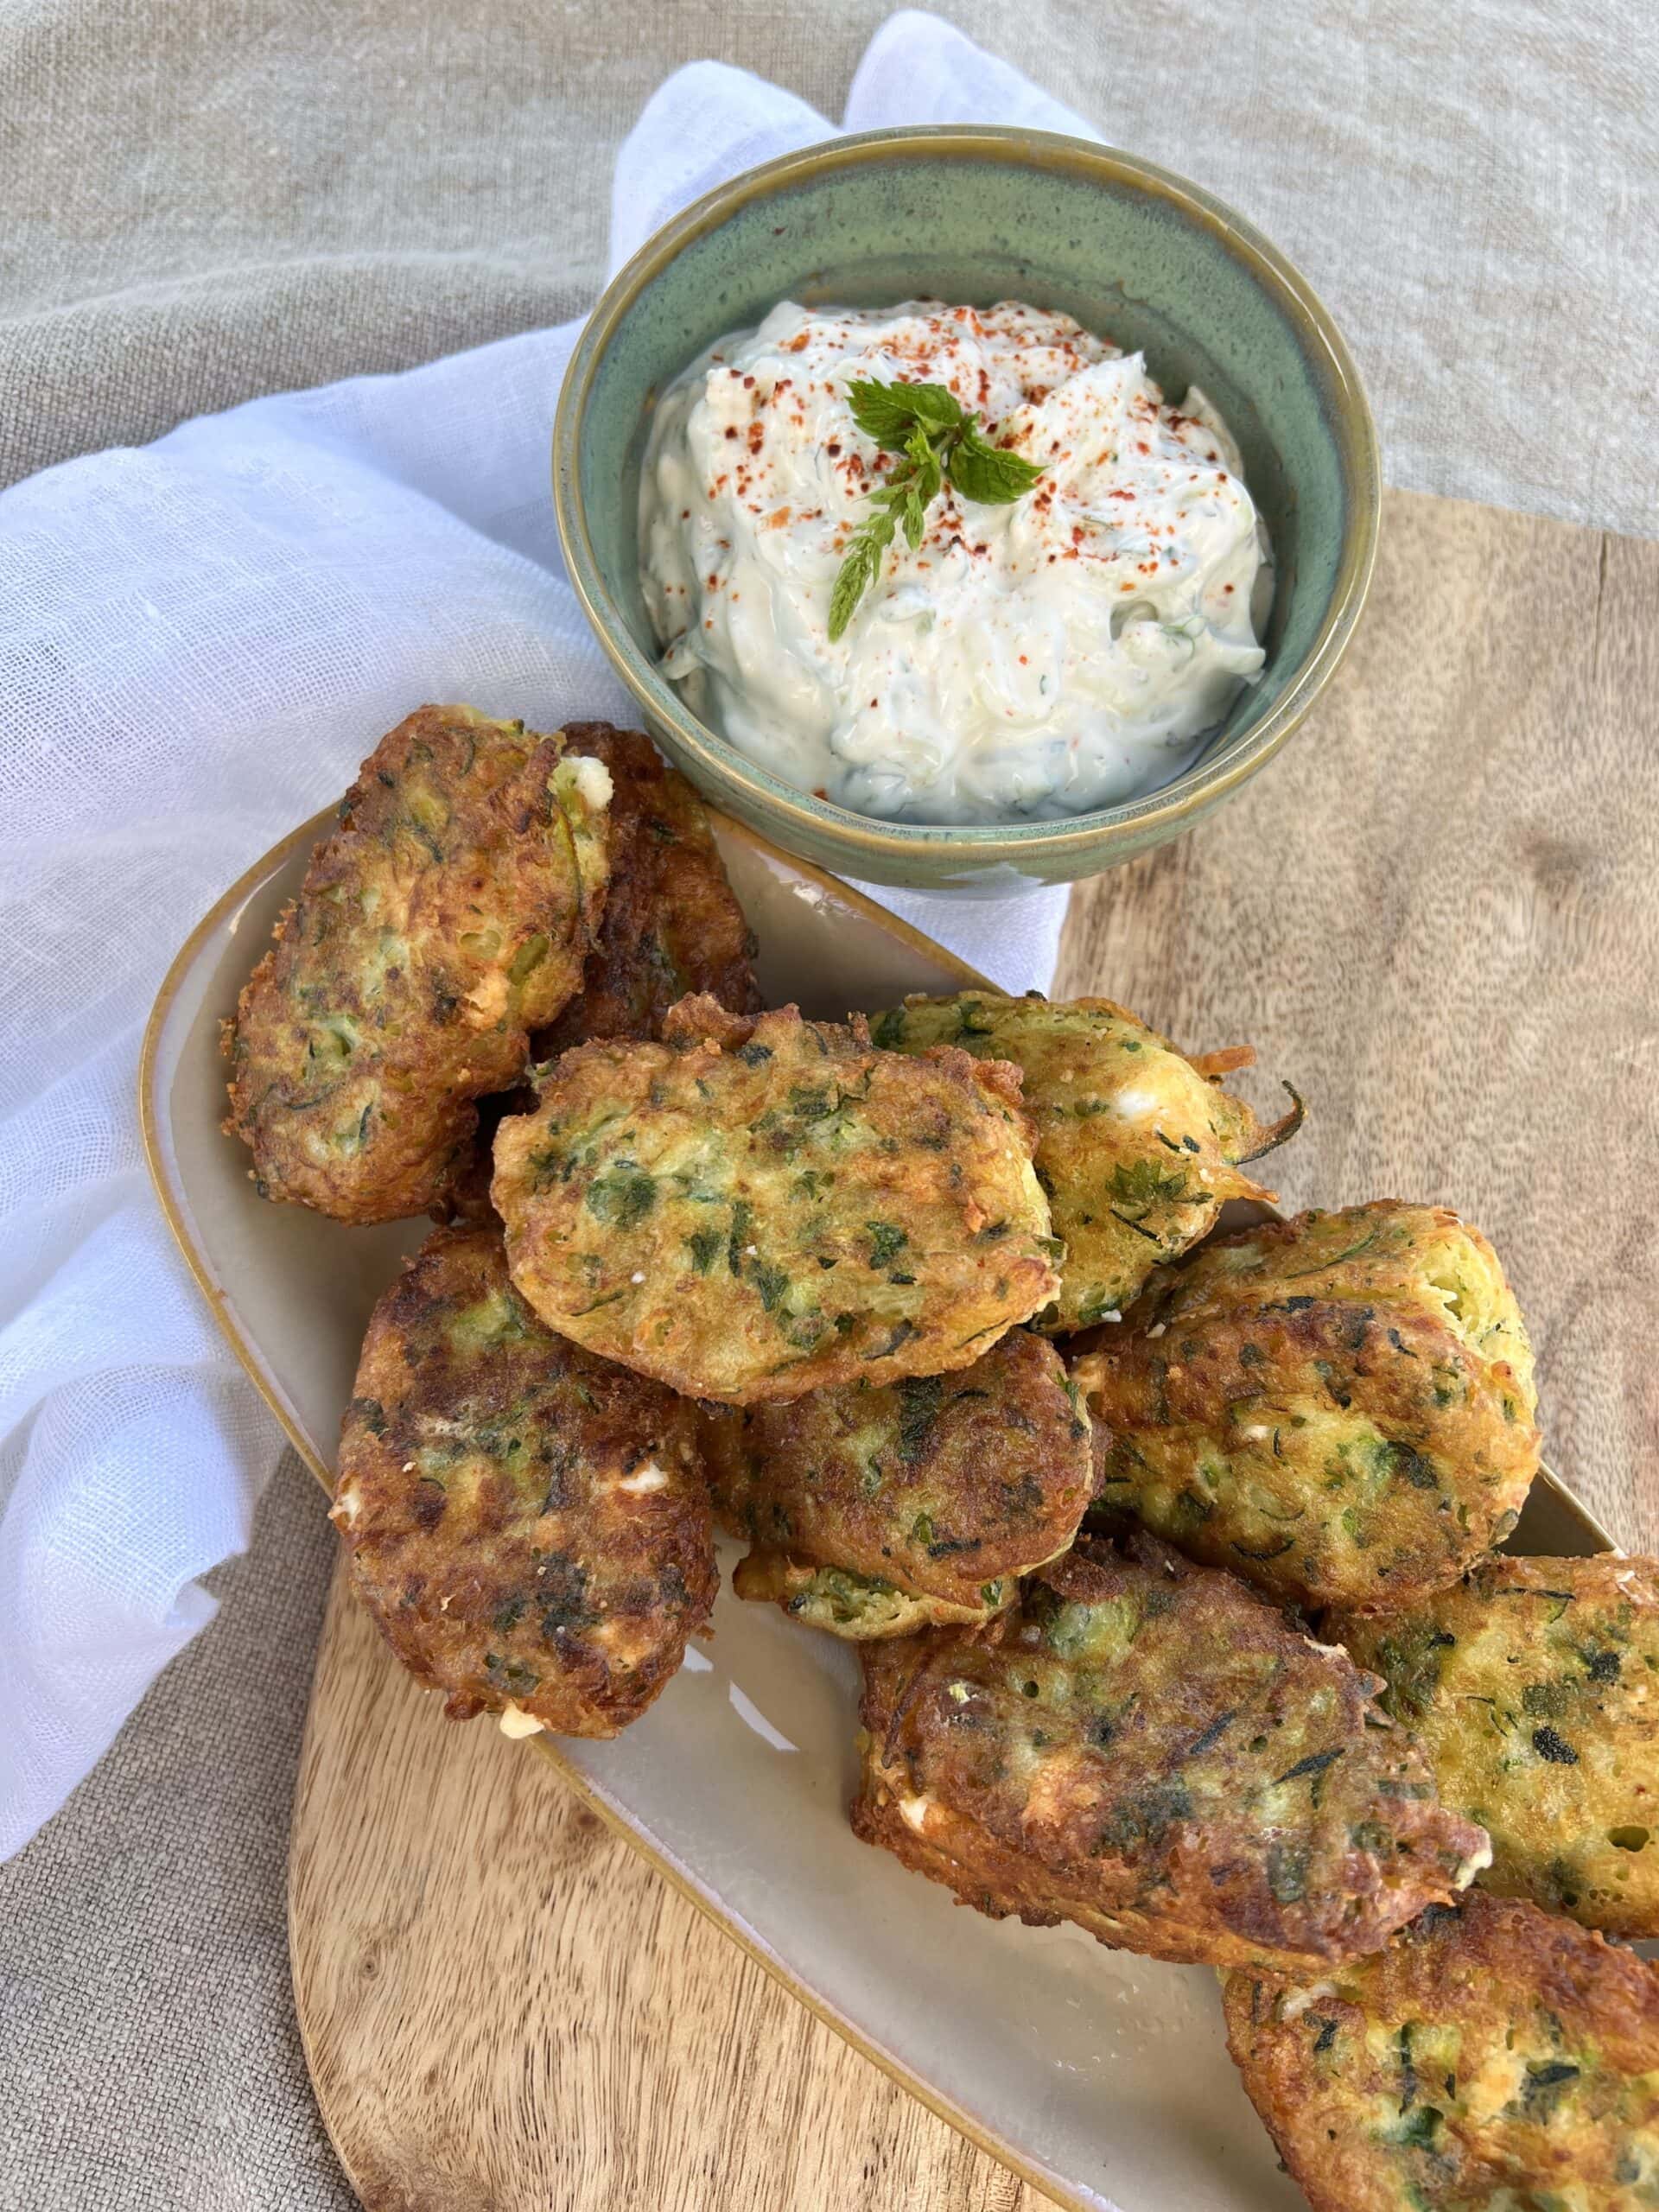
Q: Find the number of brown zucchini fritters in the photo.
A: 10